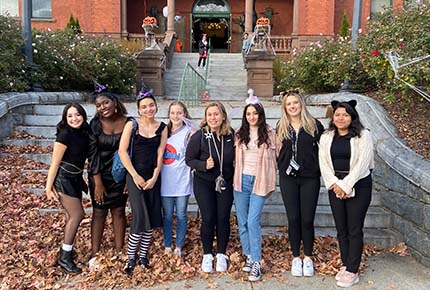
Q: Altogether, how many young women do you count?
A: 8